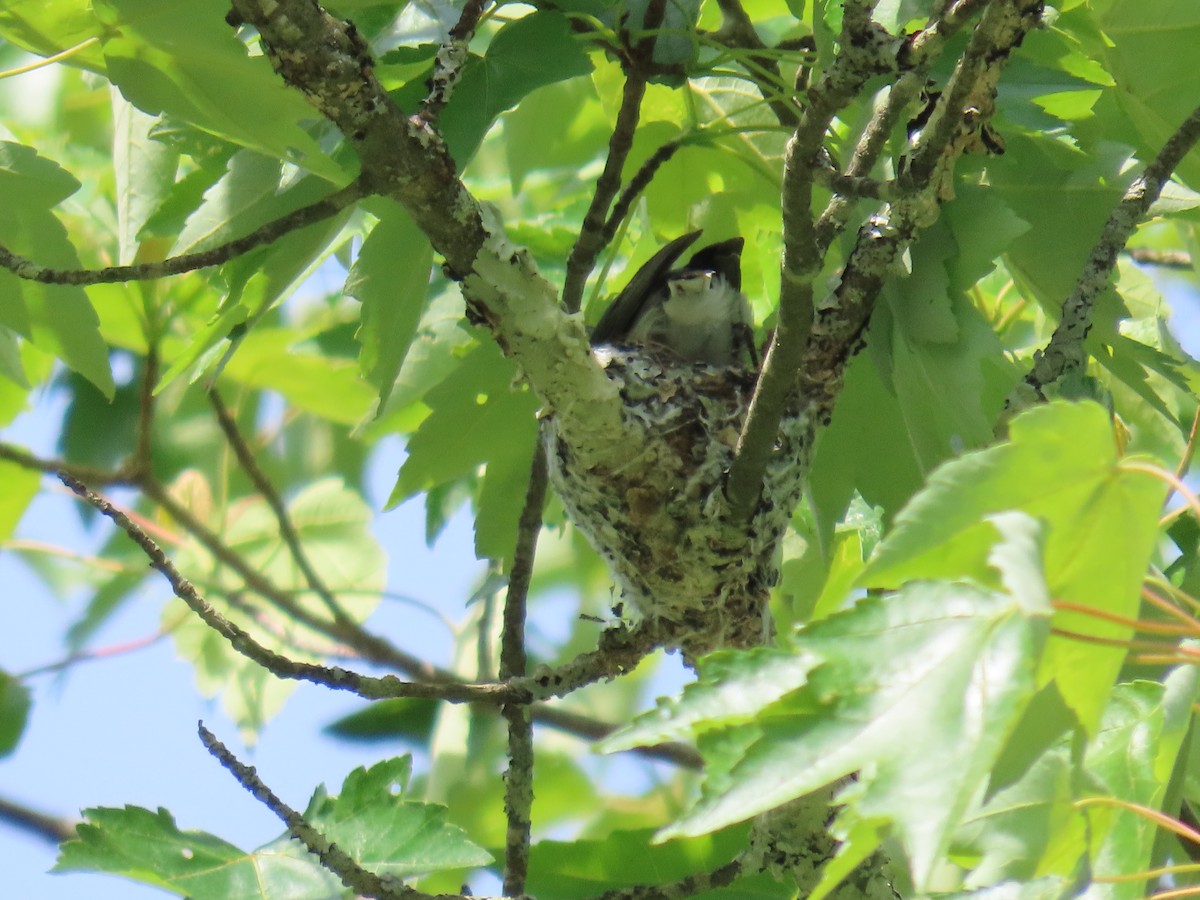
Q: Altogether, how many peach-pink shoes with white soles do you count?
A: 0